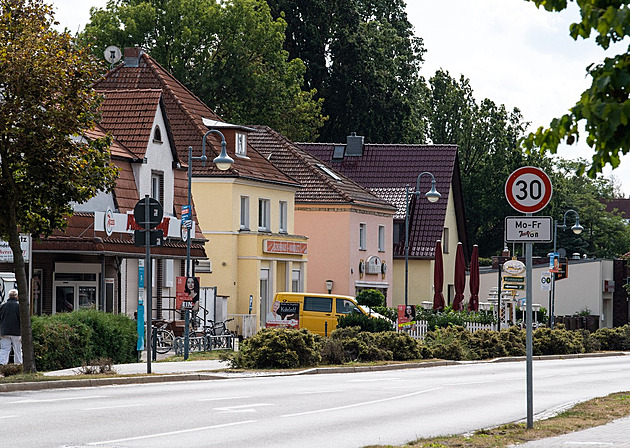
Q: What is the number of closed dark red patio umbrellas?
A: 3